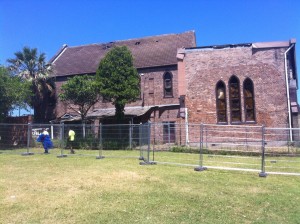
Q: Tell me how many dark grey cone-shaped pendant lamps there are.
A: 0